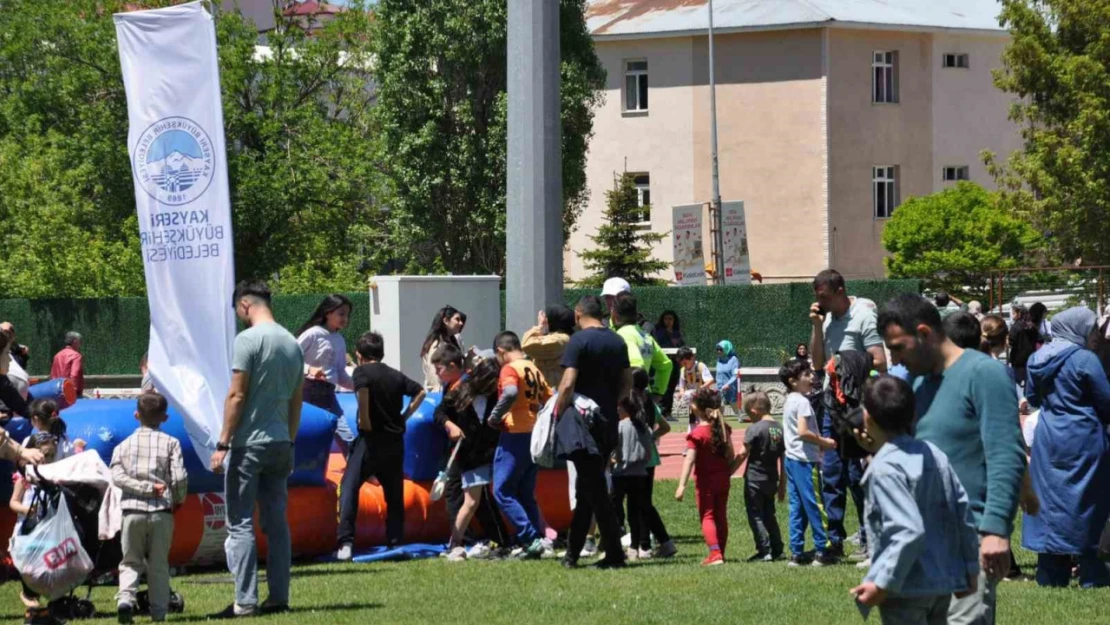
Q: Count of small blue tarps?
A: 1